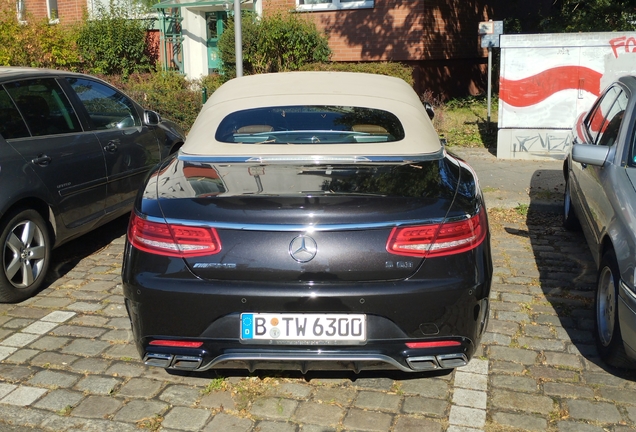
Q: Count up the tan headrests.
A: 2